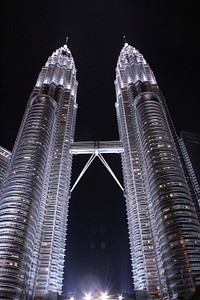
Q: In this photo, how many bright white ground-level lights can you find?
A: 4